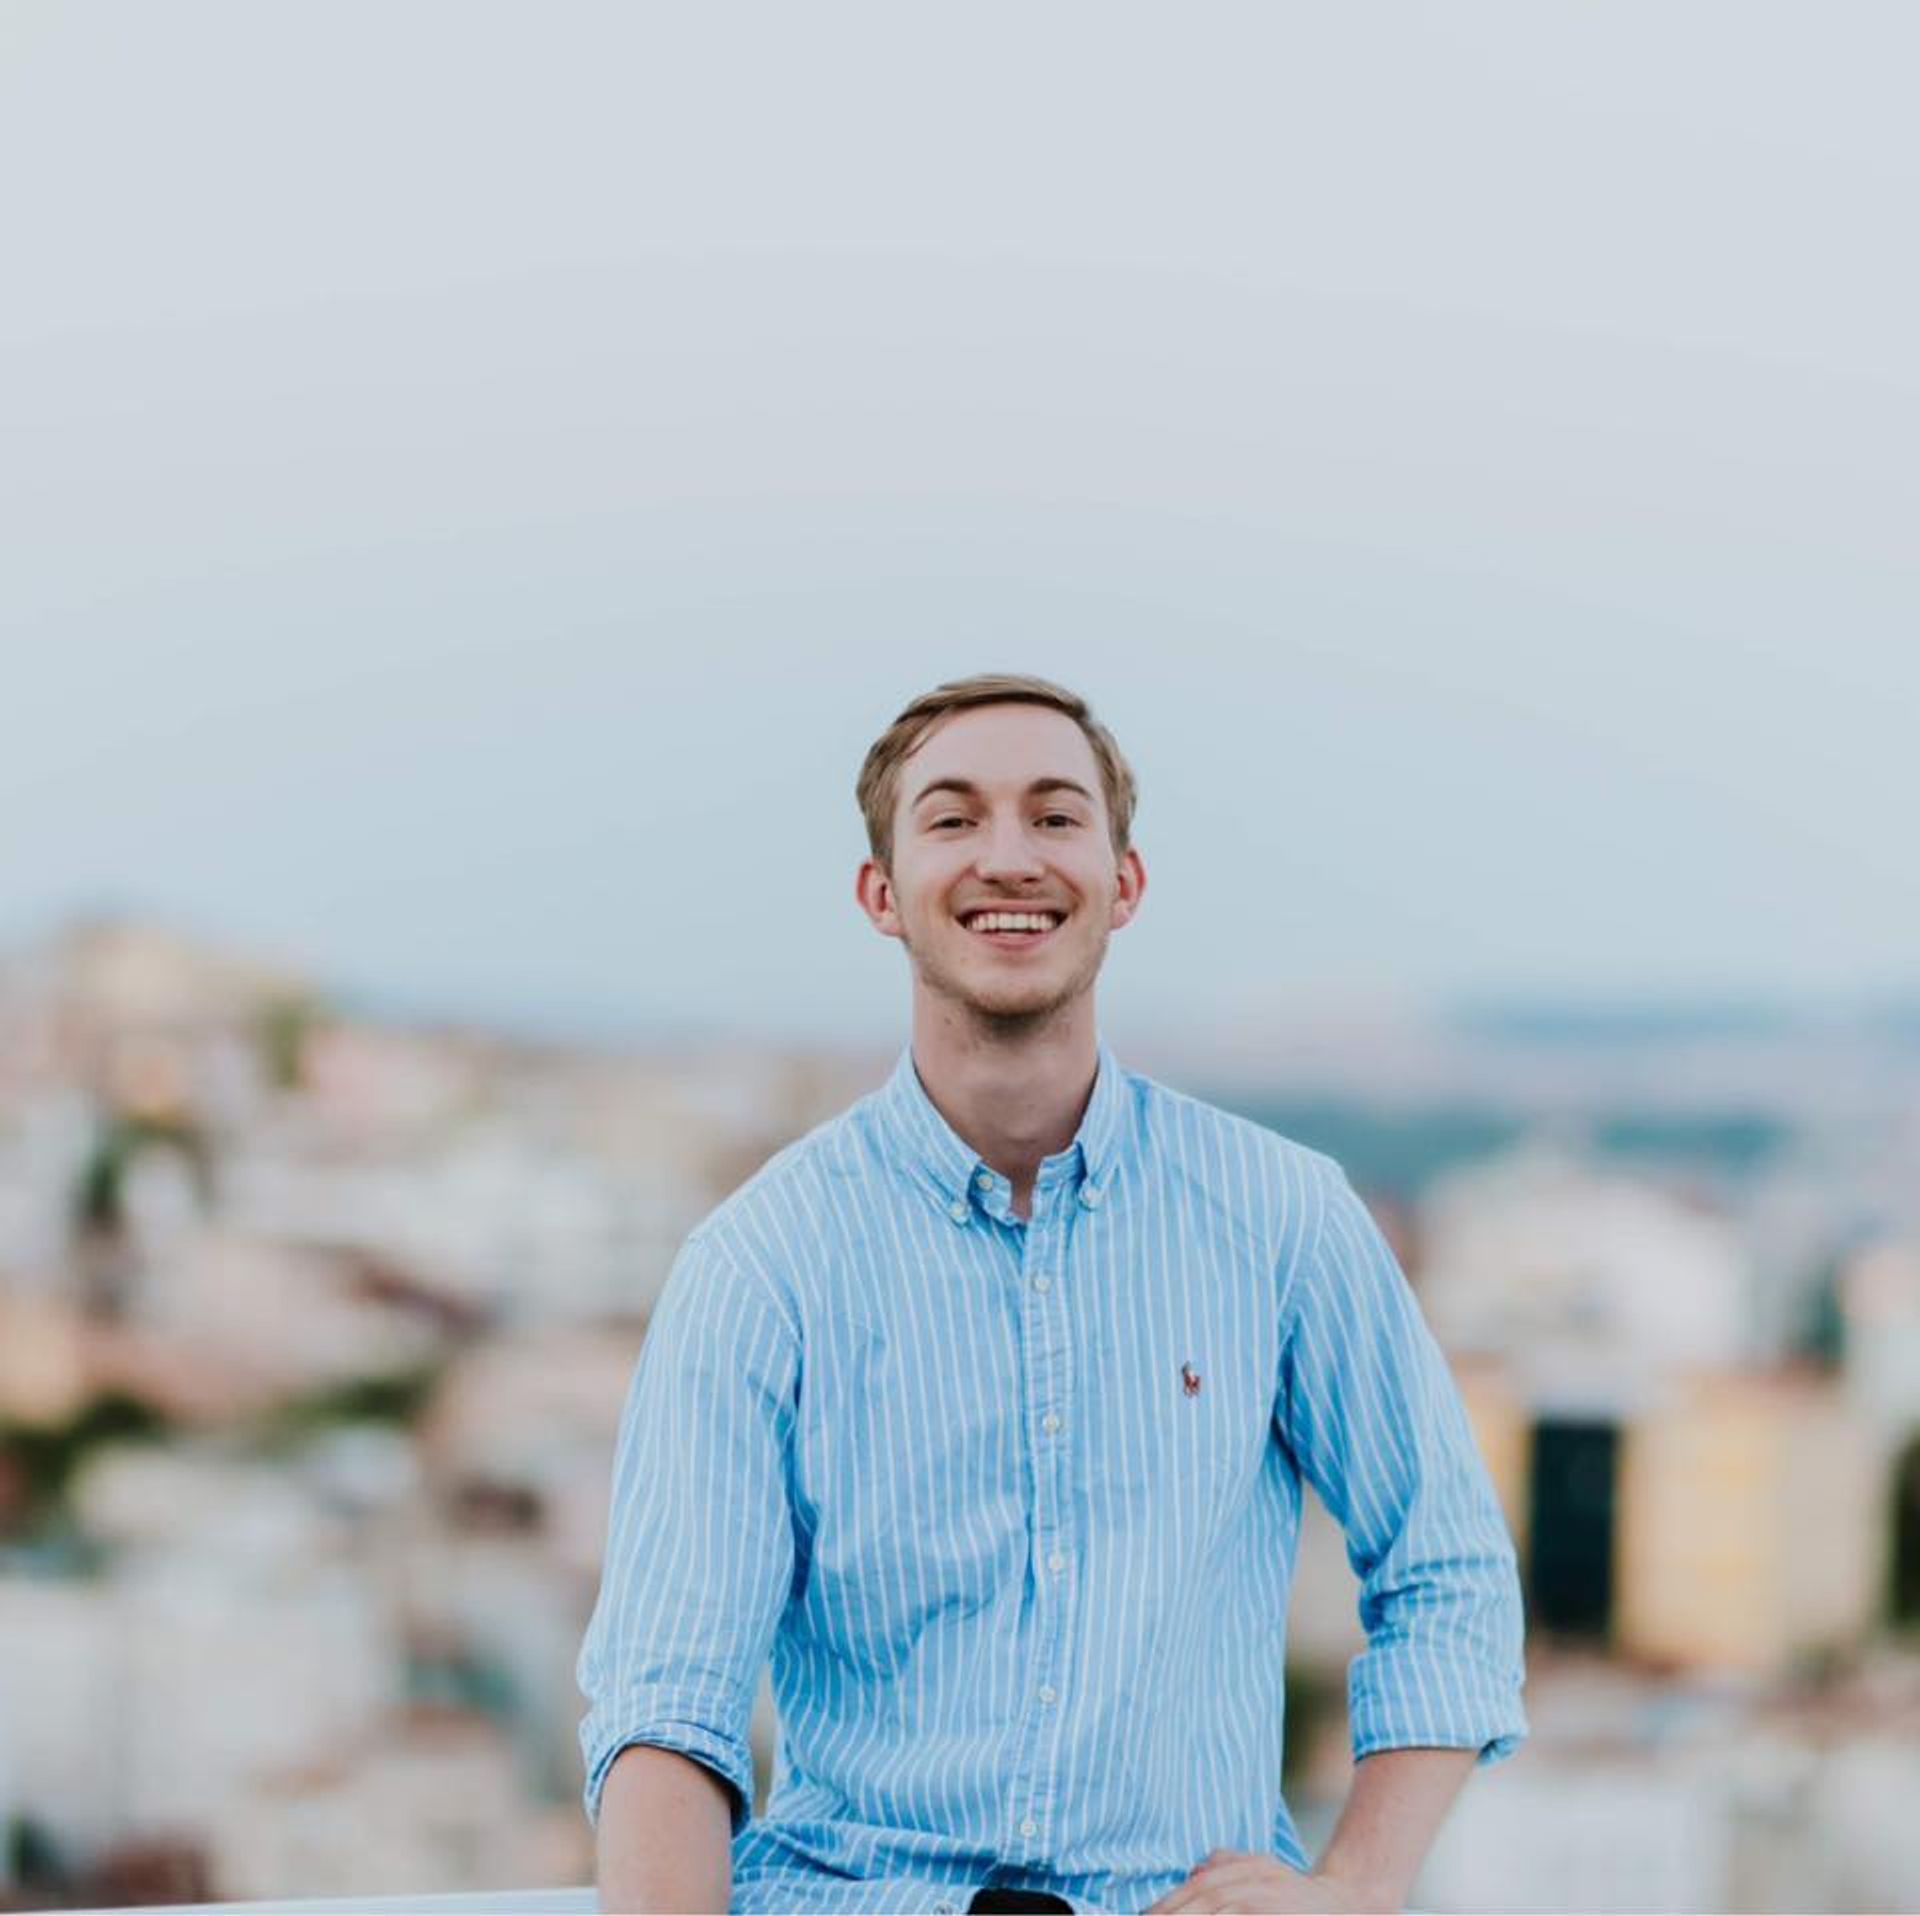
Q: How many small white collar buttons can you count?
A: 3